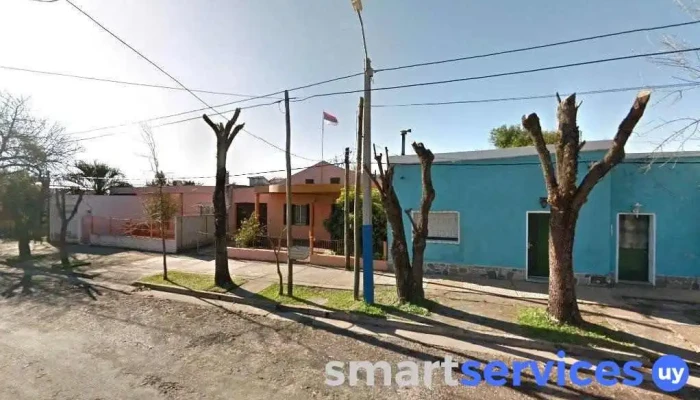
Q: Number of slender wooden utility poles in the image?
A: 3